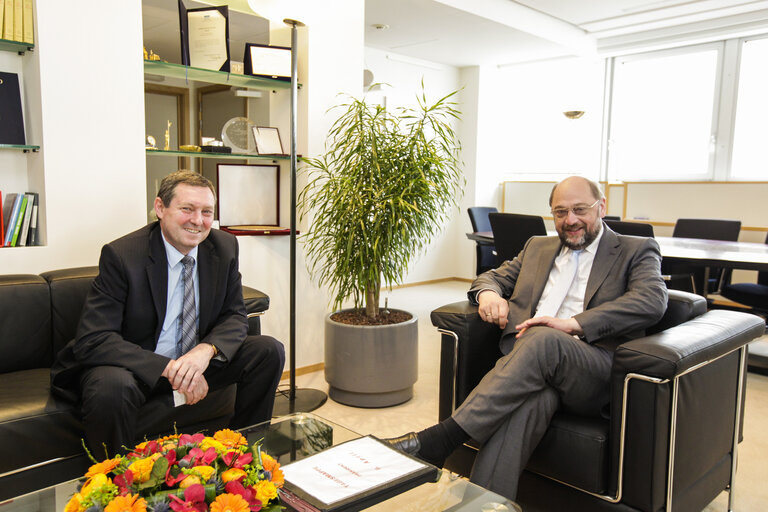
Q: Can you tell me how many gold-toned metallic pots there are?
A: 0